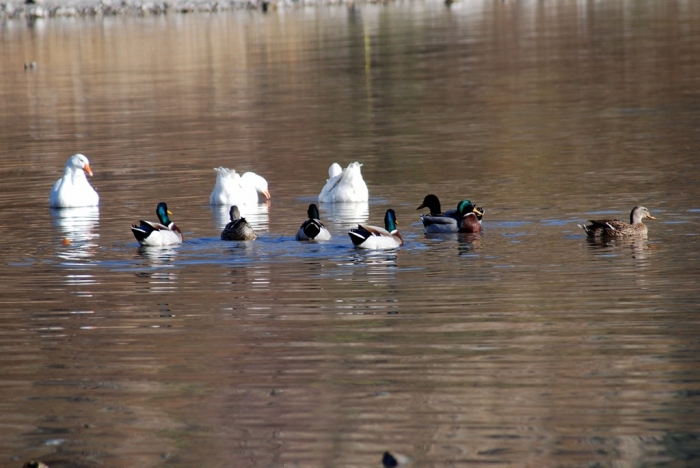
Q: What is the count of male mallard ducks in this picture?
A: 5